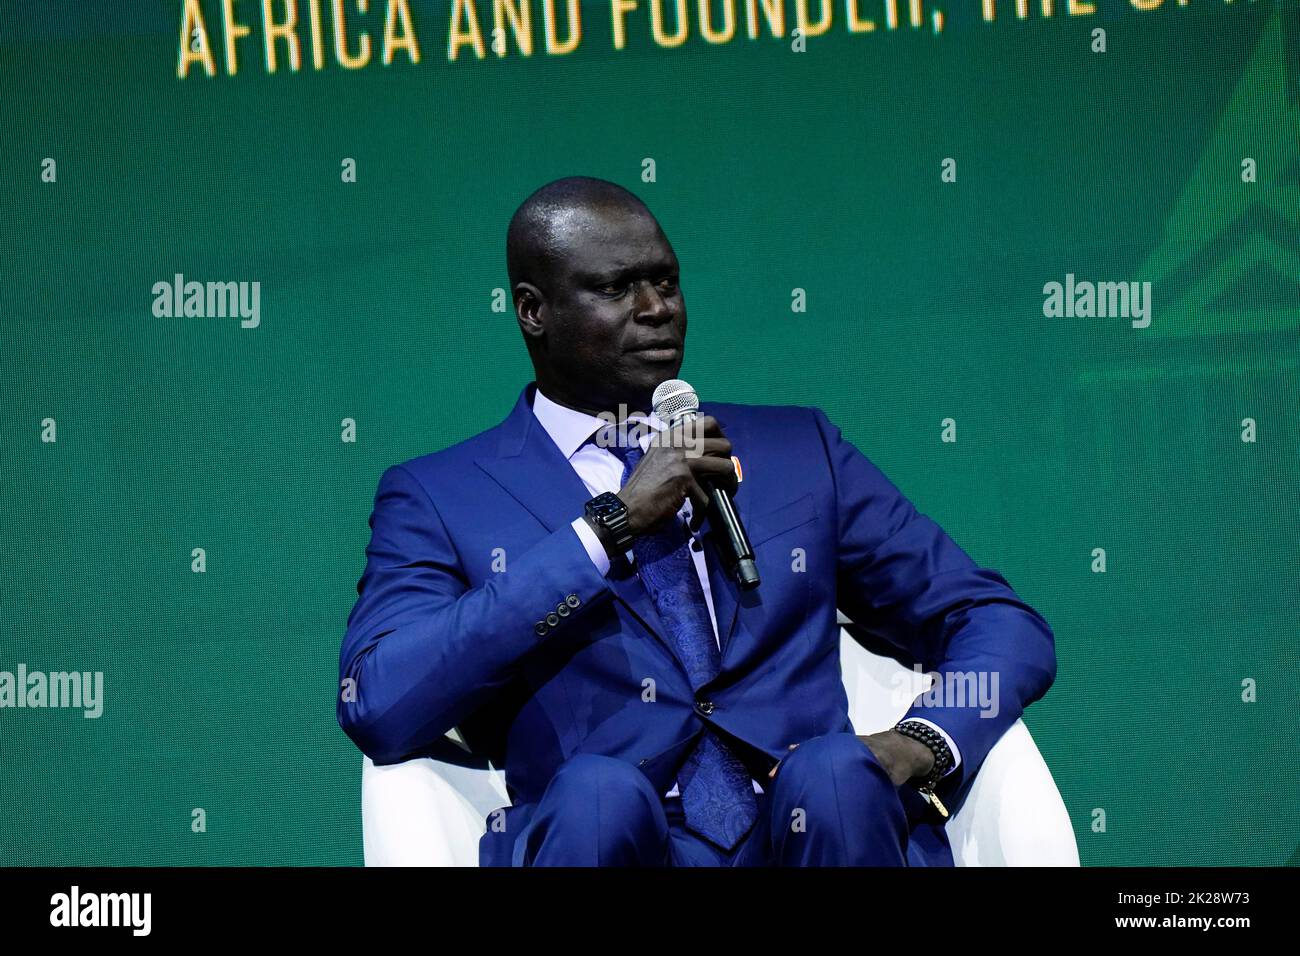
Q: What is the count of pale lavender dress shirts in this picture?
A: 1